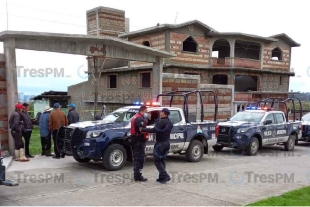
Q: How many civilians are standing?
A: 5